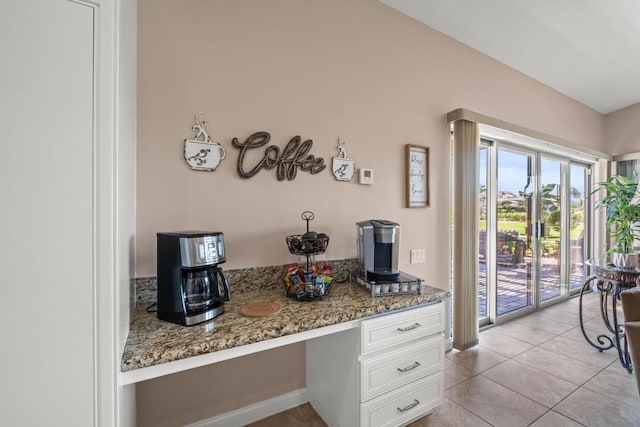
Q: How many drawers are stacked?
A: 3